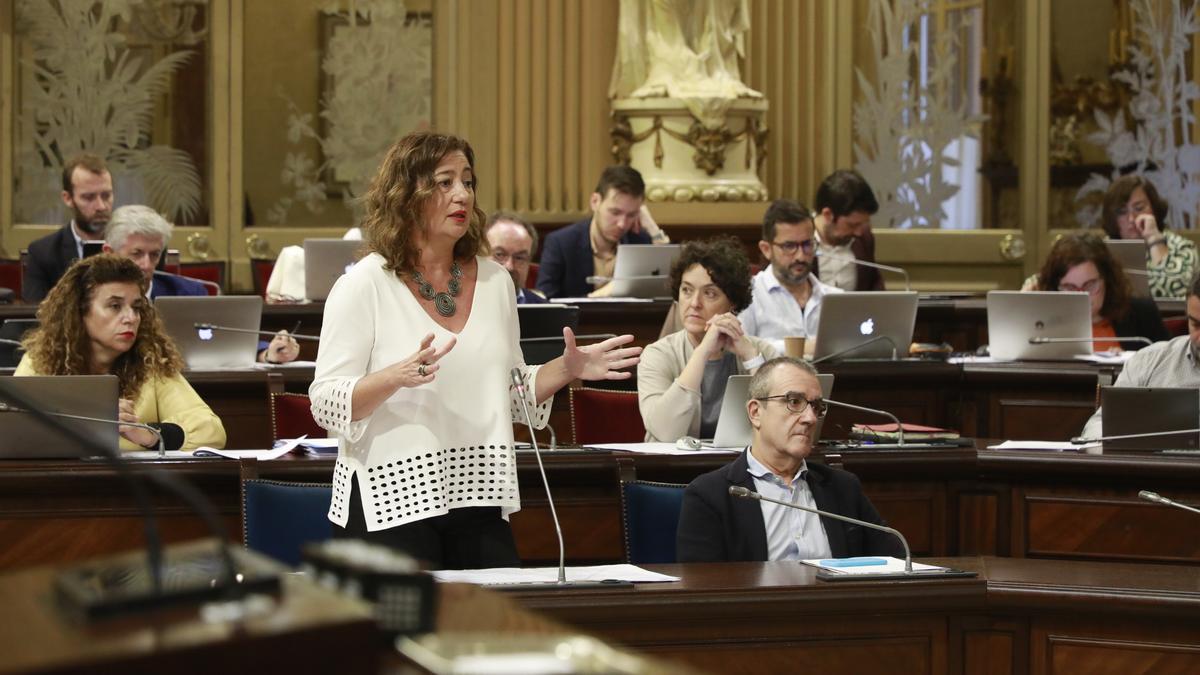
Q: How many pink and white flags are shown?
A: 0